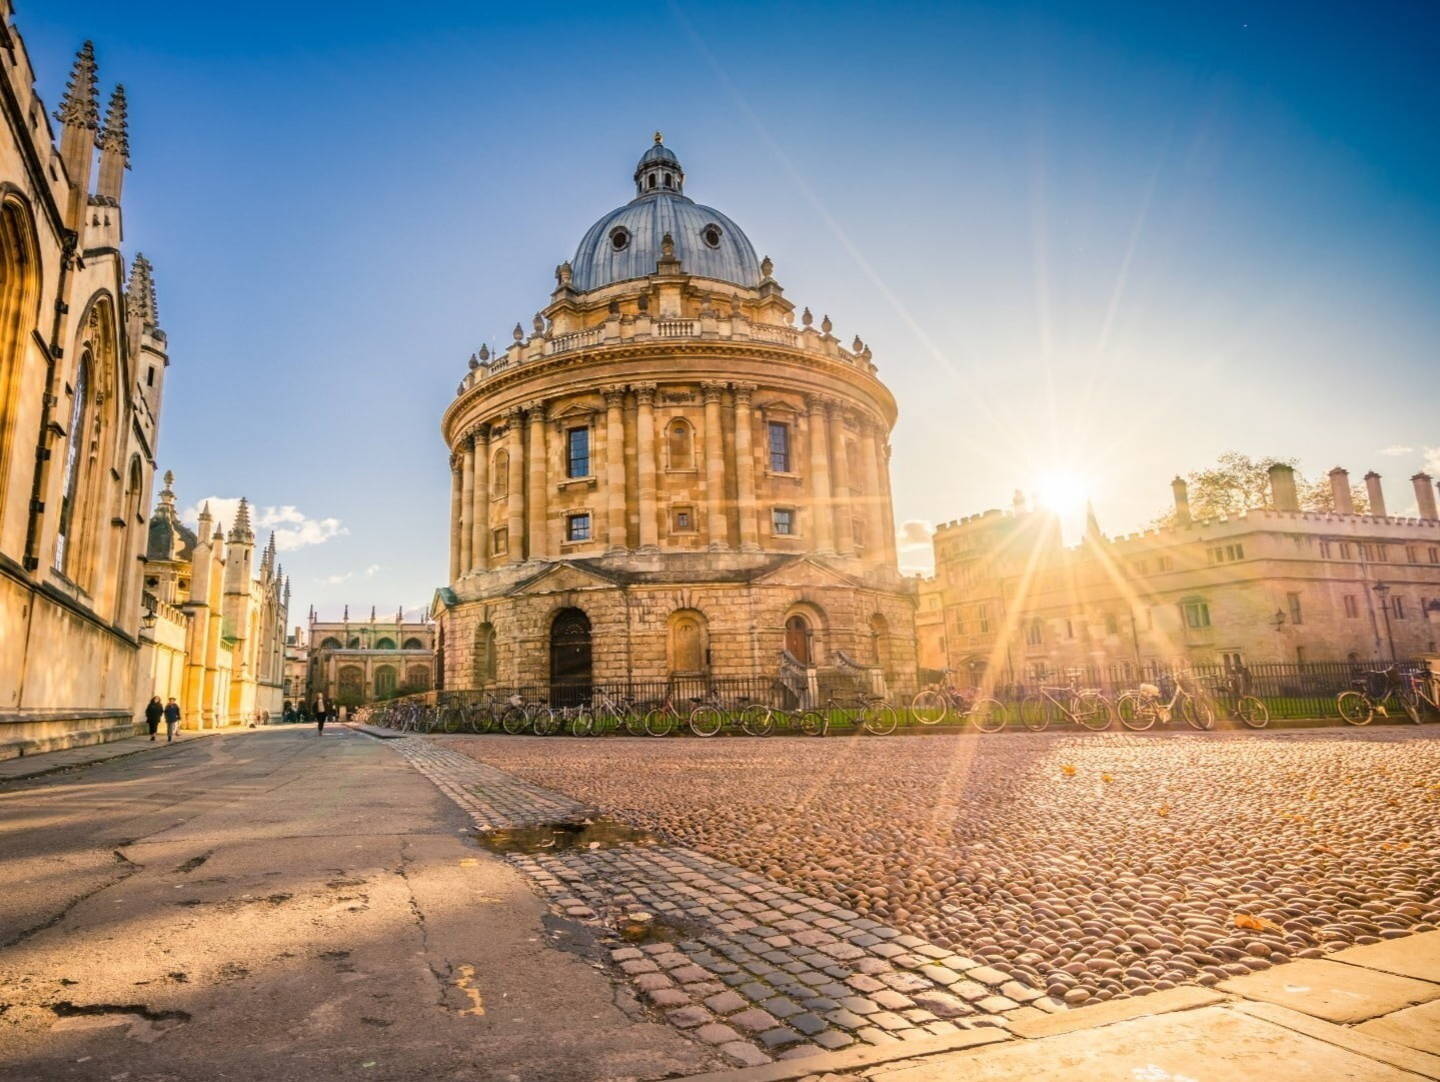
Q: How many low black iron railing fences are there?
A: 1